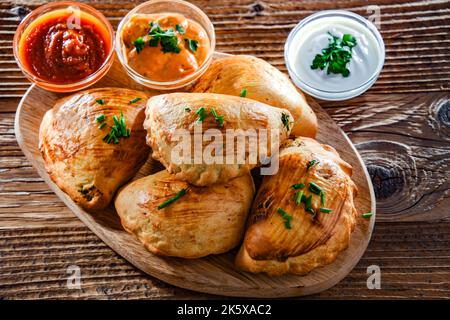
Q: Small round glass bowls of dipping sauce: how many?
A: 3